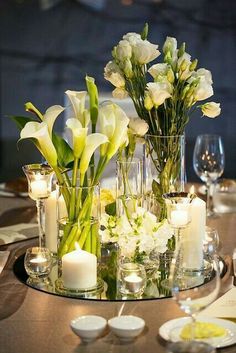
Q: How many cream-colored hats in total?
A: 0